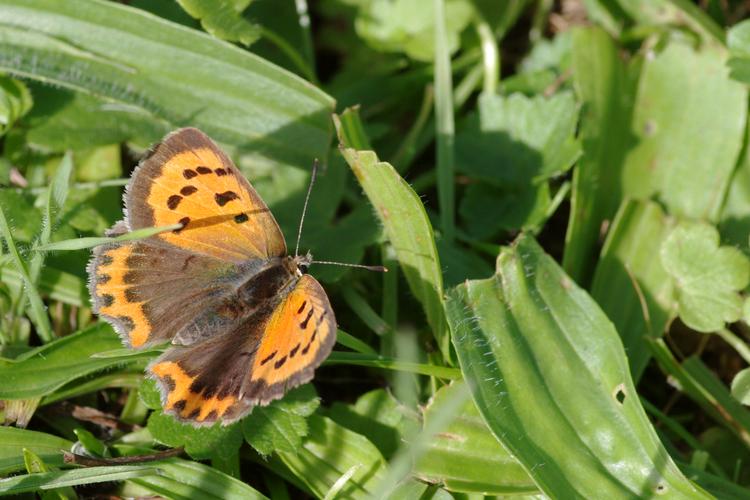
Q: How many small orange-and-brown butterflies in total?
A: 1